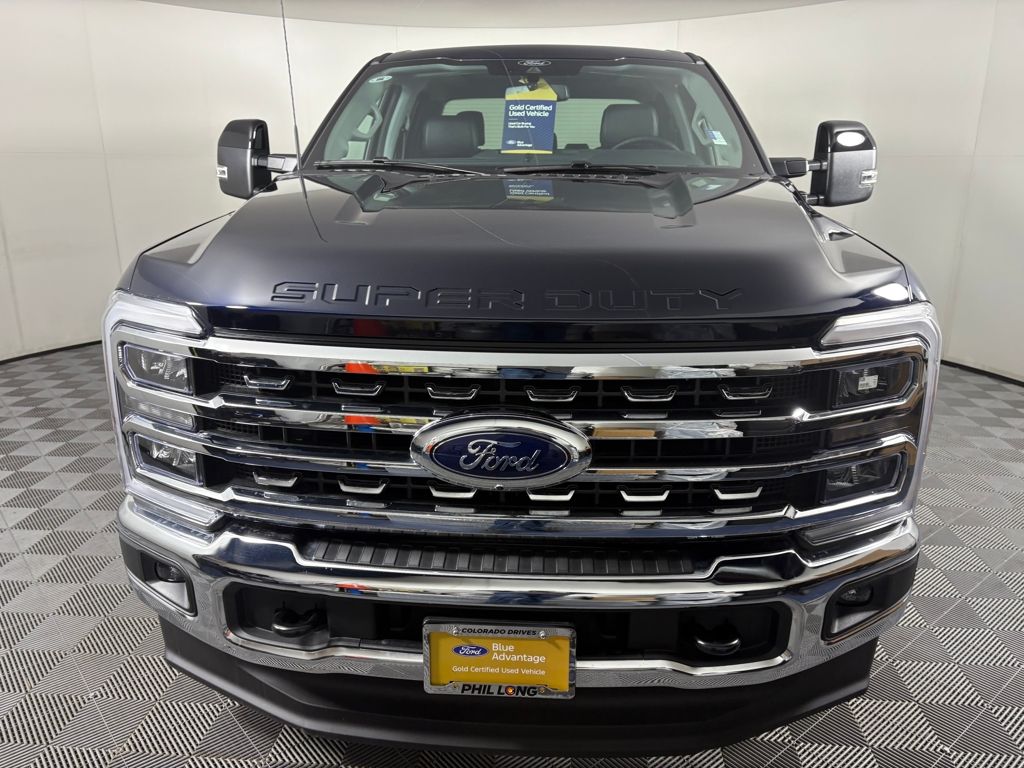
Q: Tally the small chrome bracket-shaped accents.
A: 12